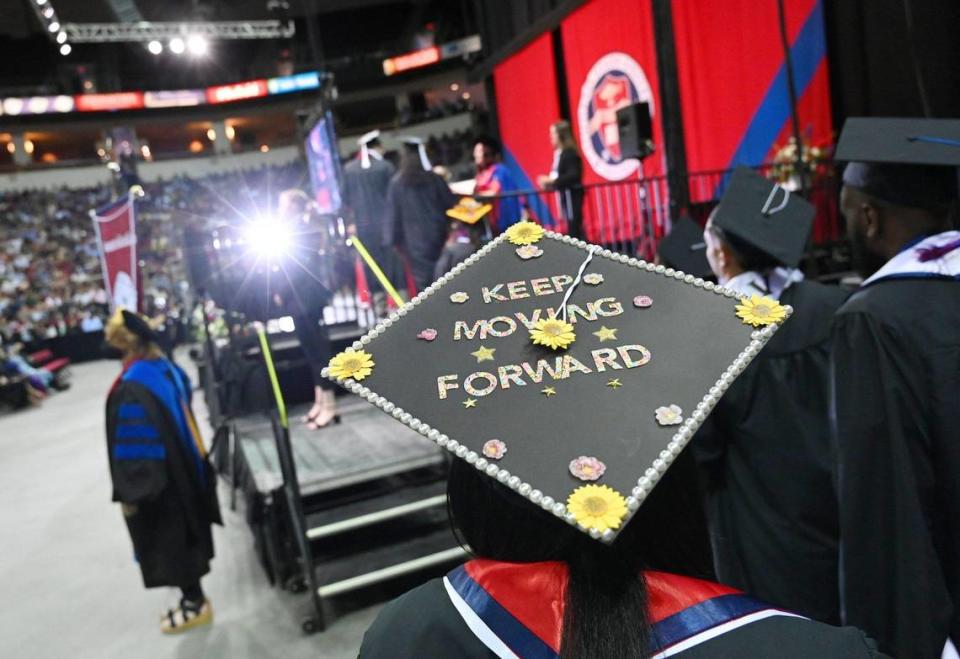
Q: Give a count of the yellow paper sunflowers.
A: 5